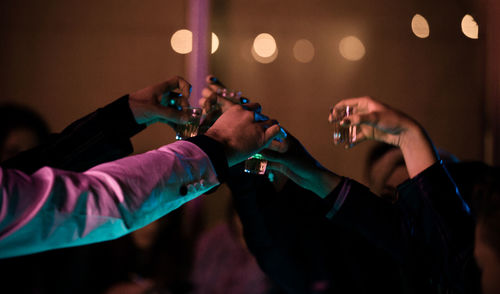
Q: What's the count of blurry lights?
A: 7